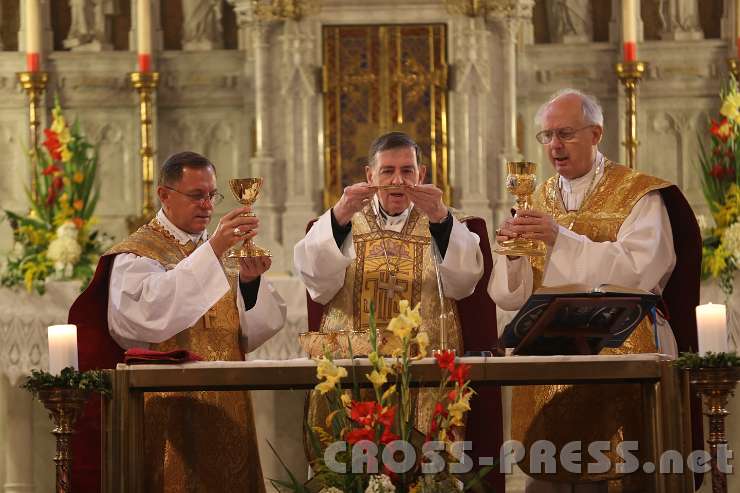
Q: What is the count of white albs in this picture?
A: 3